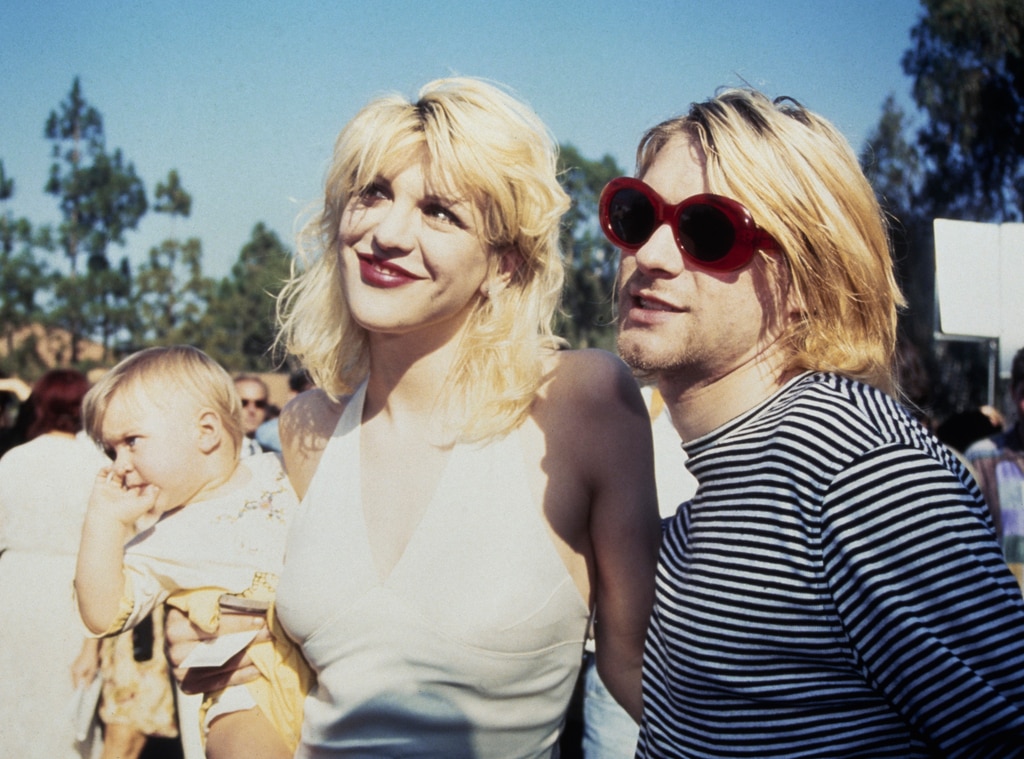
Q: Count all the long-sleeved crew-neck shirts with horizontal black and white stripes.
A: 1